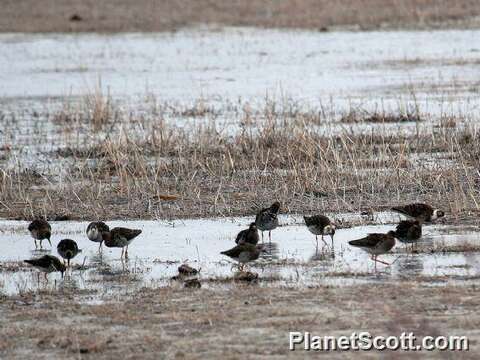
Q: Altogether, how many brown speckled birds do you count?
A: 12